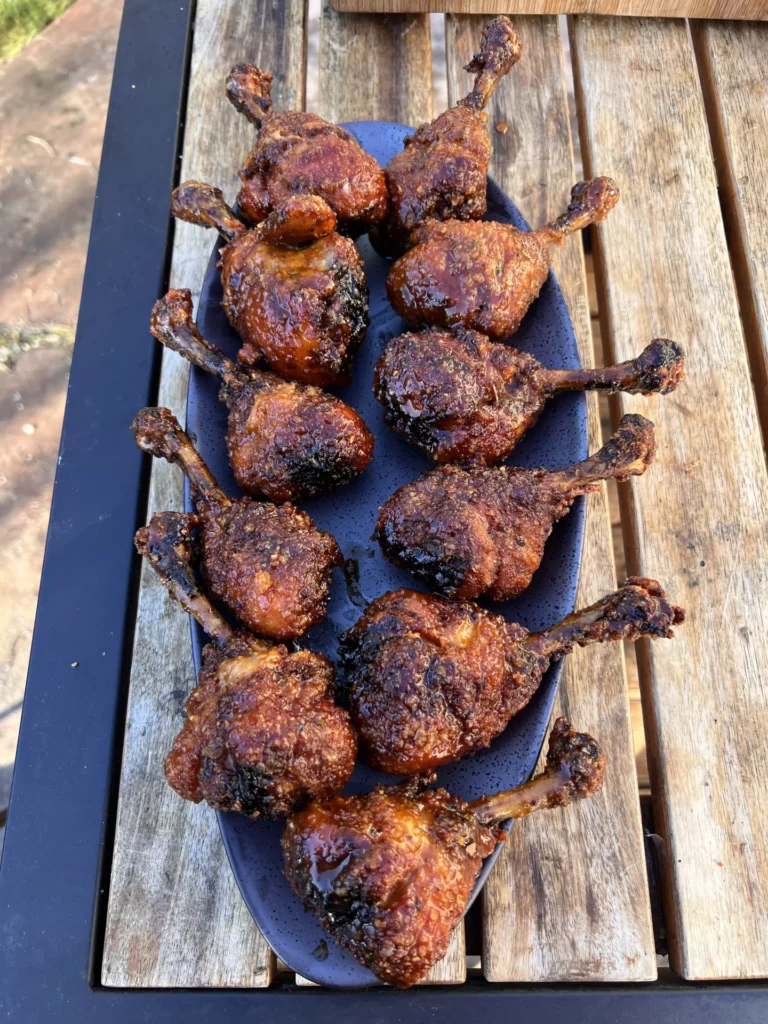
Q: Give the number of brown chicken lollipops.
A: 11